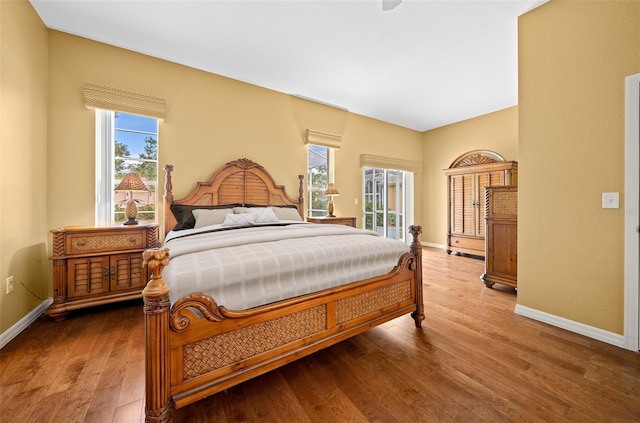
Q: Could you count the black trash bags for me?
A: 0